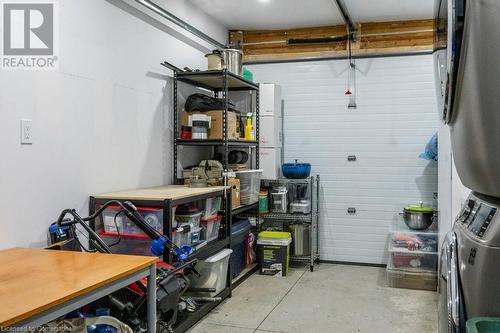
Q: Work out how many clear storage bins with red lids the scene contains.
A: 3